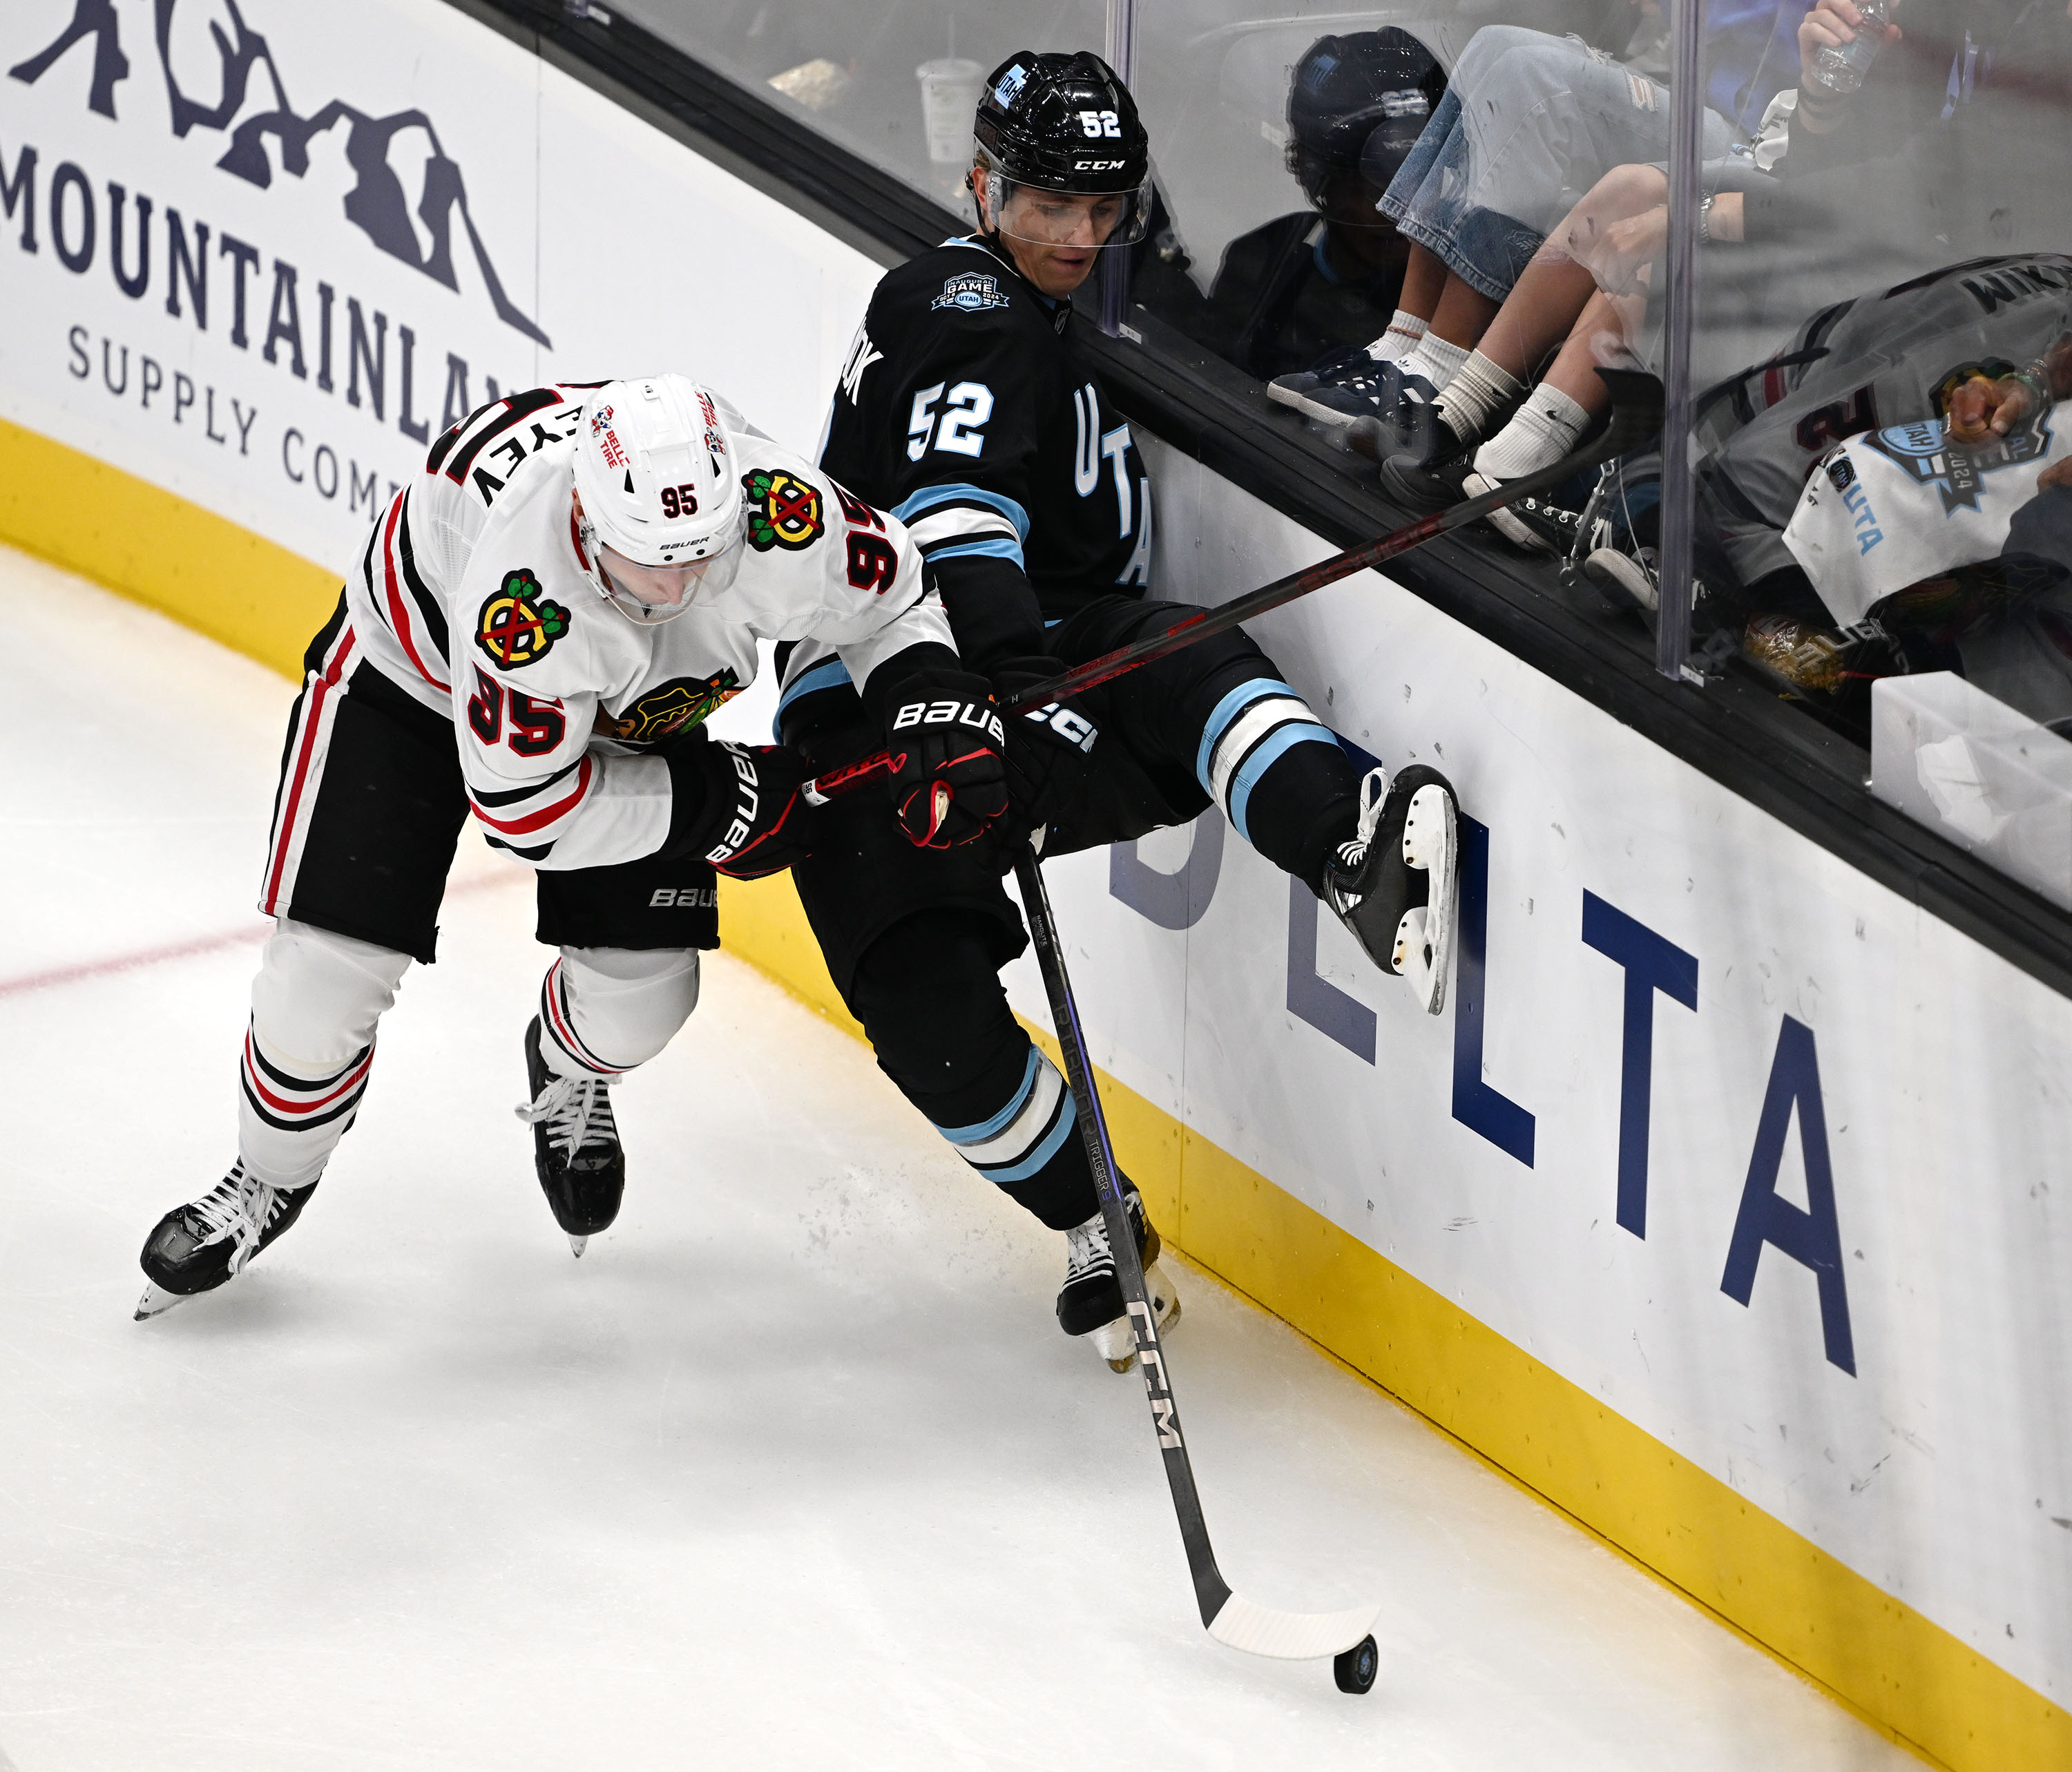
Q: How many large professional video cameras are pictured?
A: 0